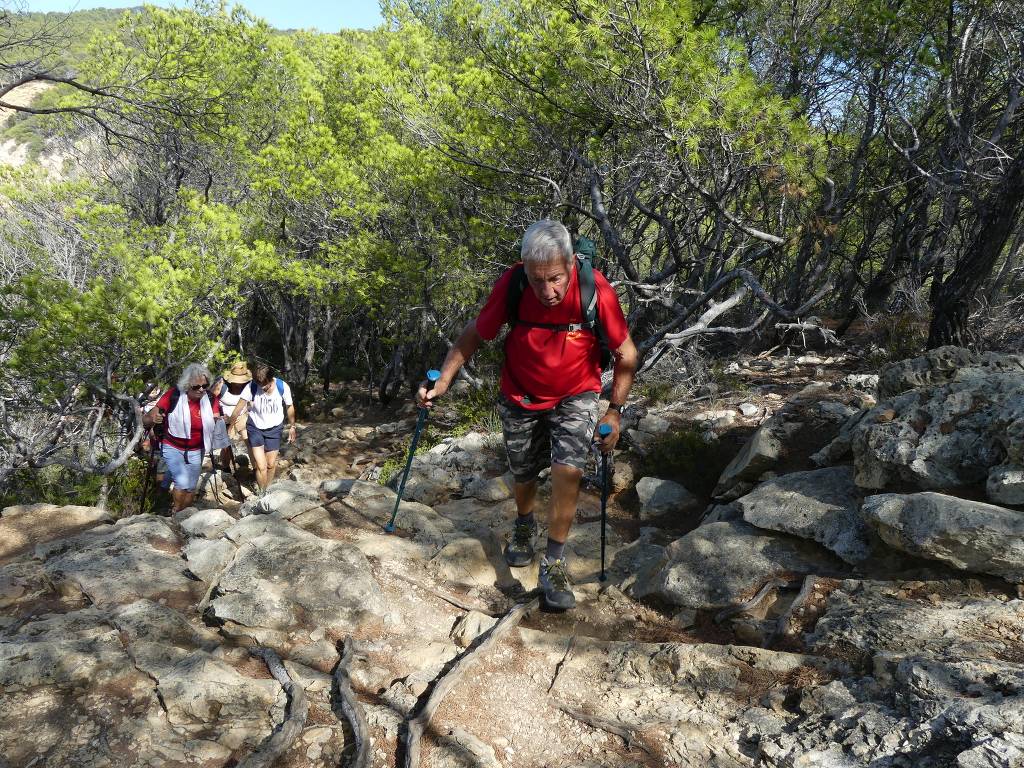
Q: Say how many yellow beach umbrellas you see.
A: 0